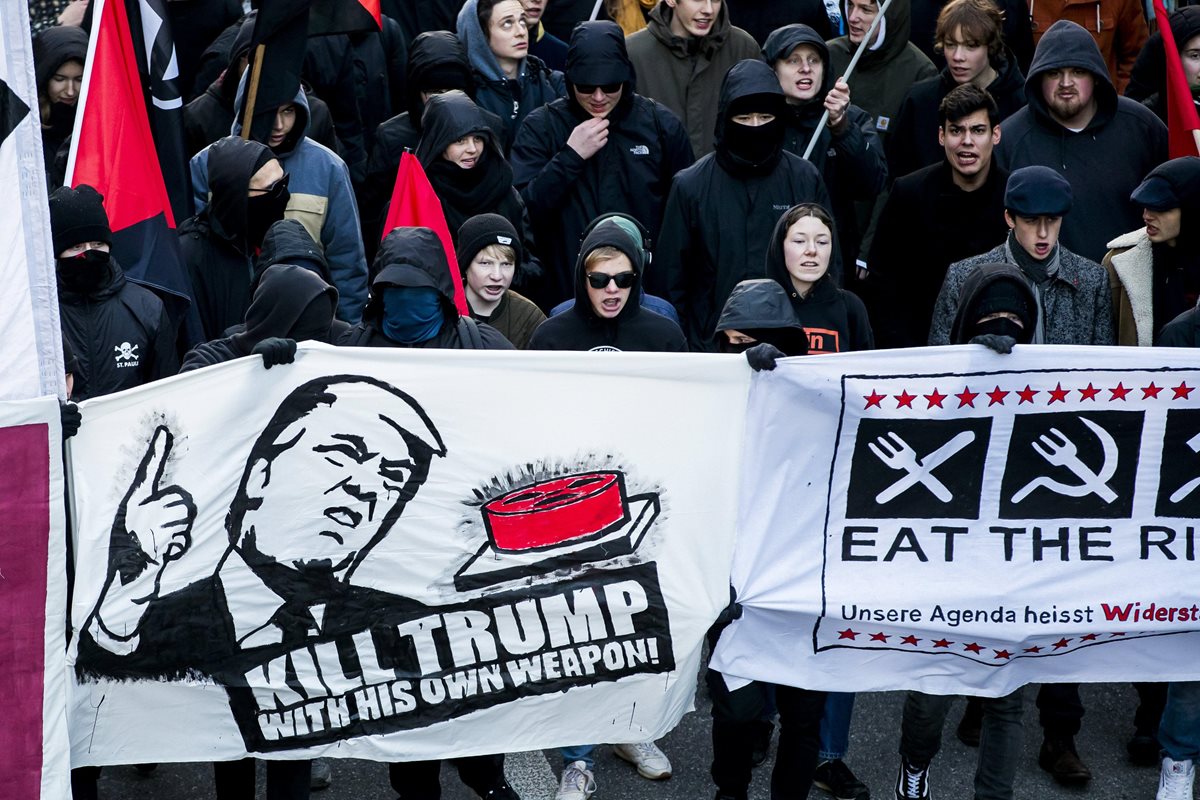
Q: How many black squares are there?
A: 3